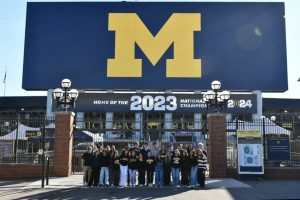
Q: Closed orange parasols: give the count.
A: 0